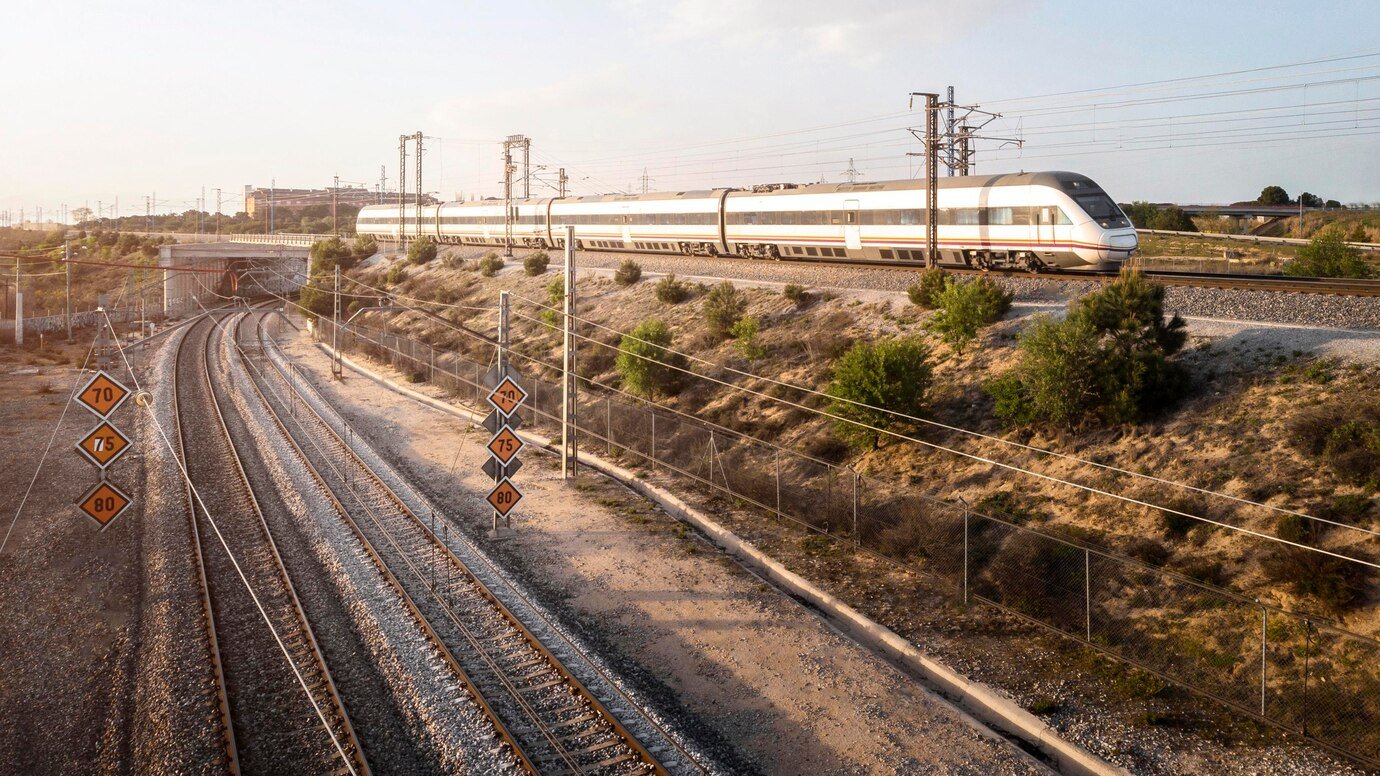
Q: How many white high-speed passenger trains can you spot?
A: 1